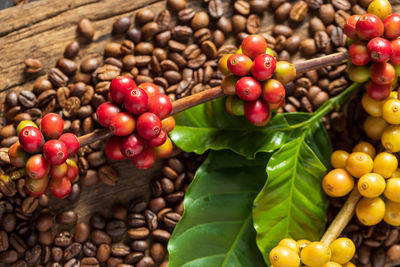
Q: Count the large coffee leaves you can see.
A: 3